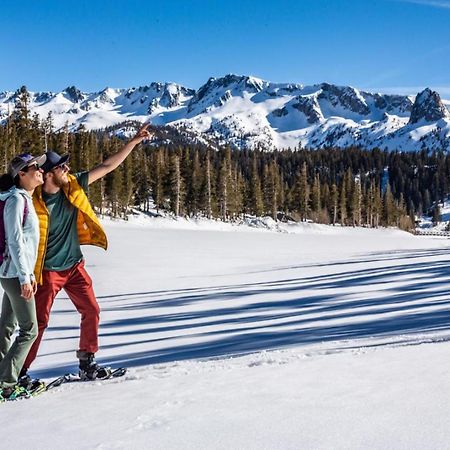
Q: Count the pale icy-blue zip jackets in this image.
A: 1